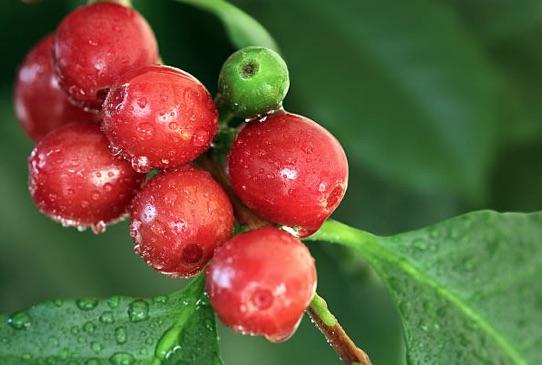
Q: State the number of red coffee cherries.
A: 7